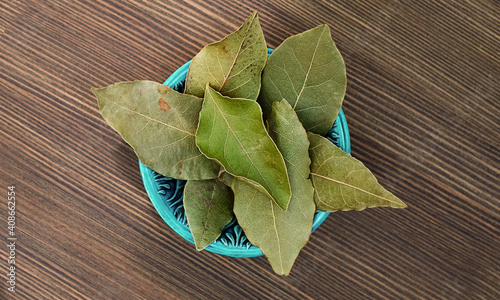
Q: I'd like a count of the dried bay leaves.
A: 7